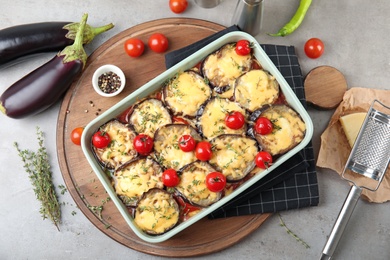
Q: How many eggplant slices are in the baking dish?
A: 12